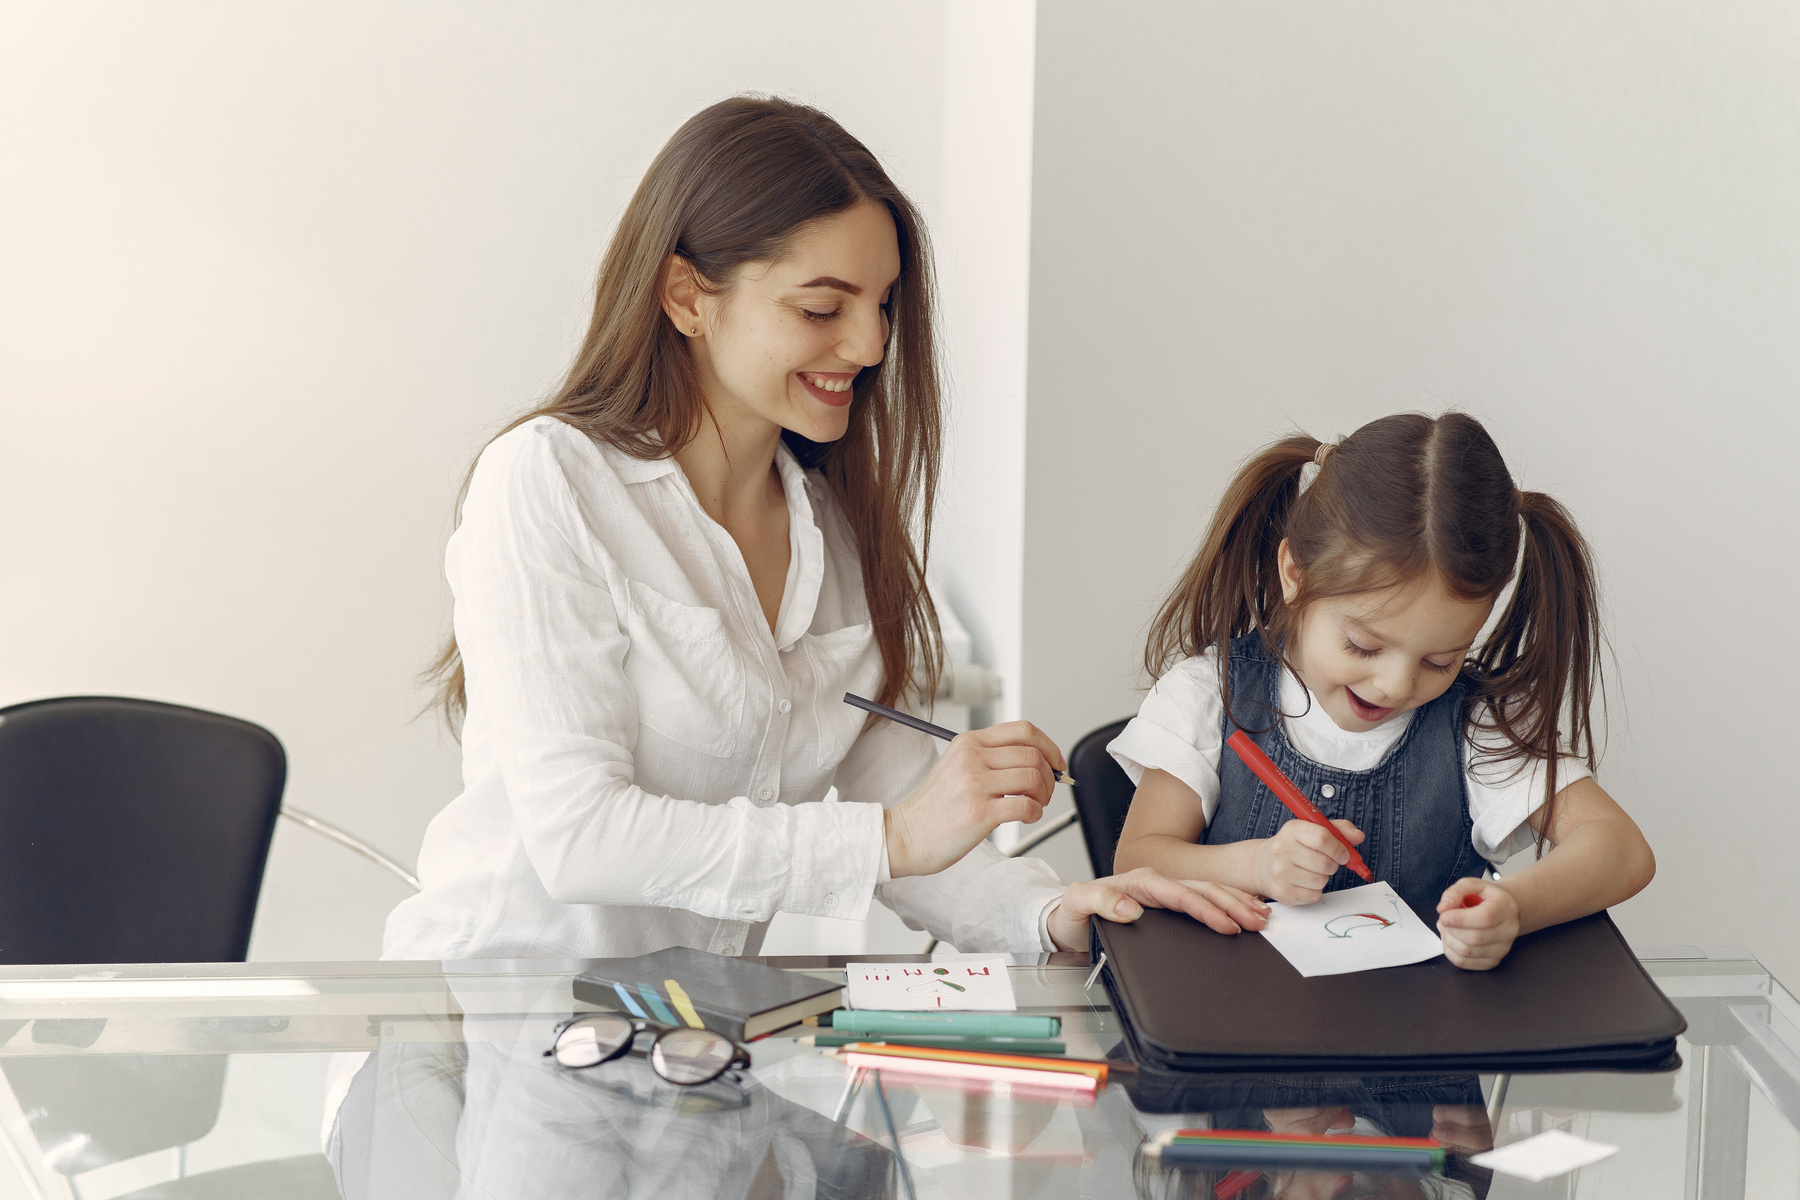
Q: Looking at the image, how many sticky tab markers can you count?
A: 3